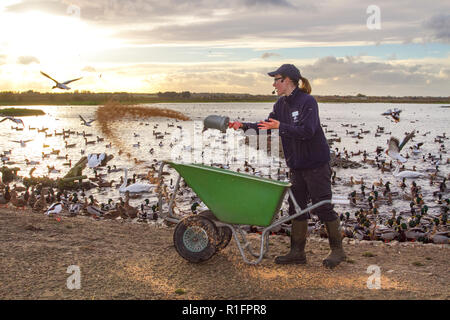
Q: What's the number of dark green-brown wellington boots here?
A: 2